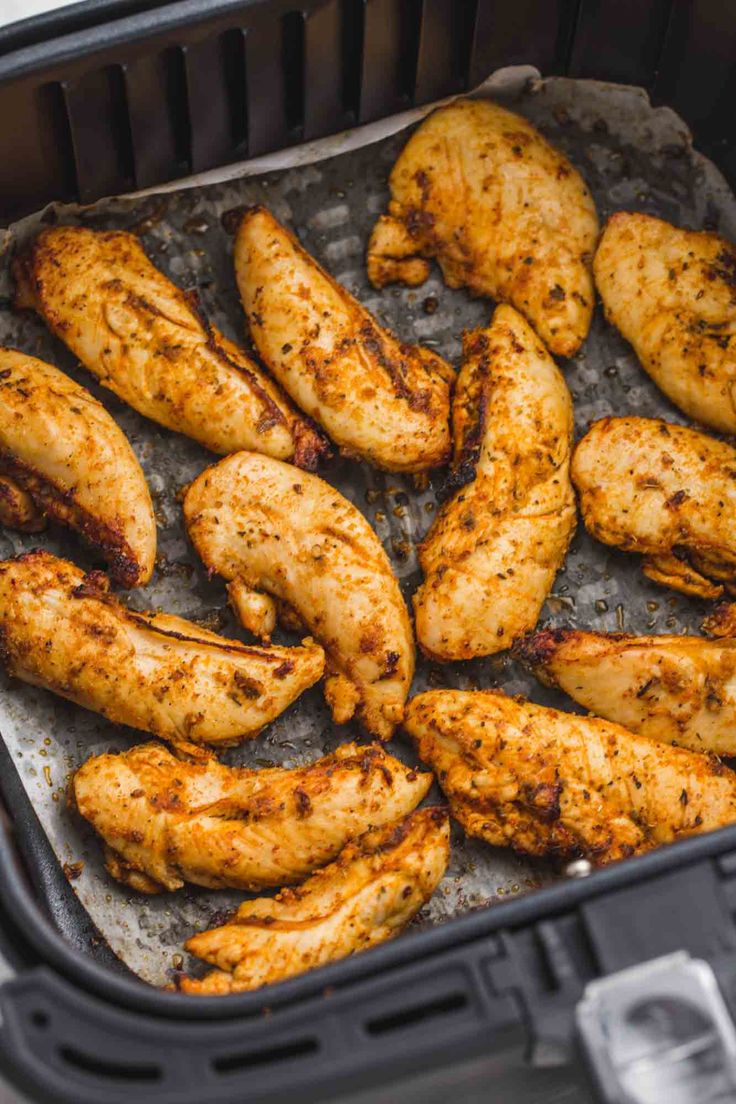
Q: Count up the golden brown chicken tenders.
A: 13